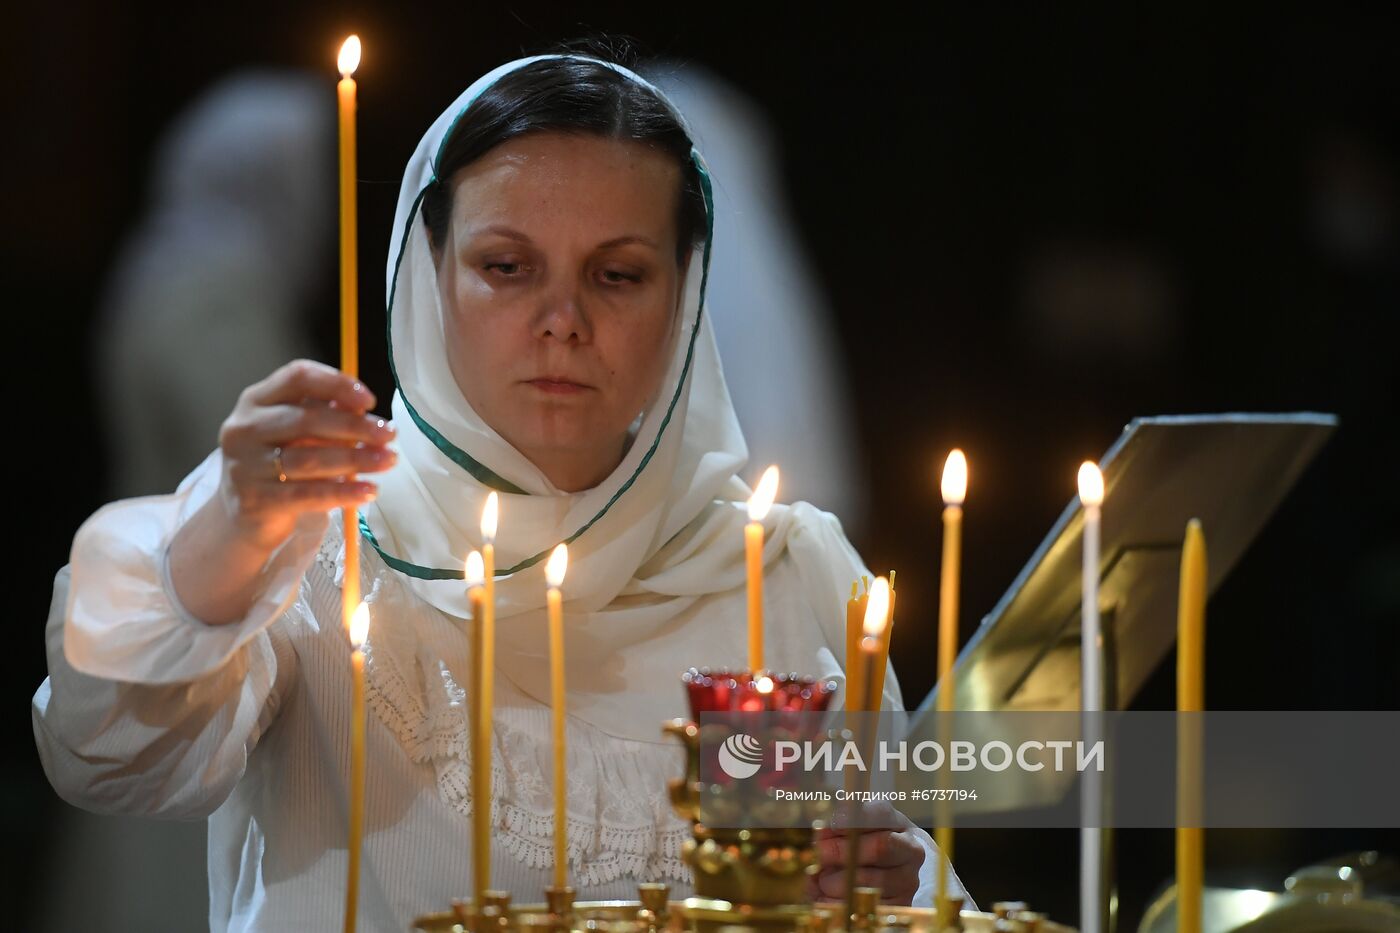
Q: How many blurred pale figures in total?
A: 2